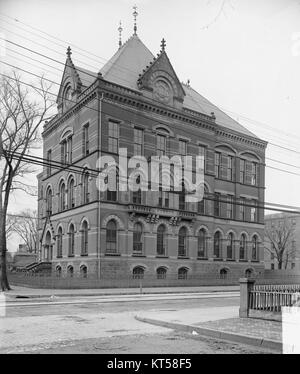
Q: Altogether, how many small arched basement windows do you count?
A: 8